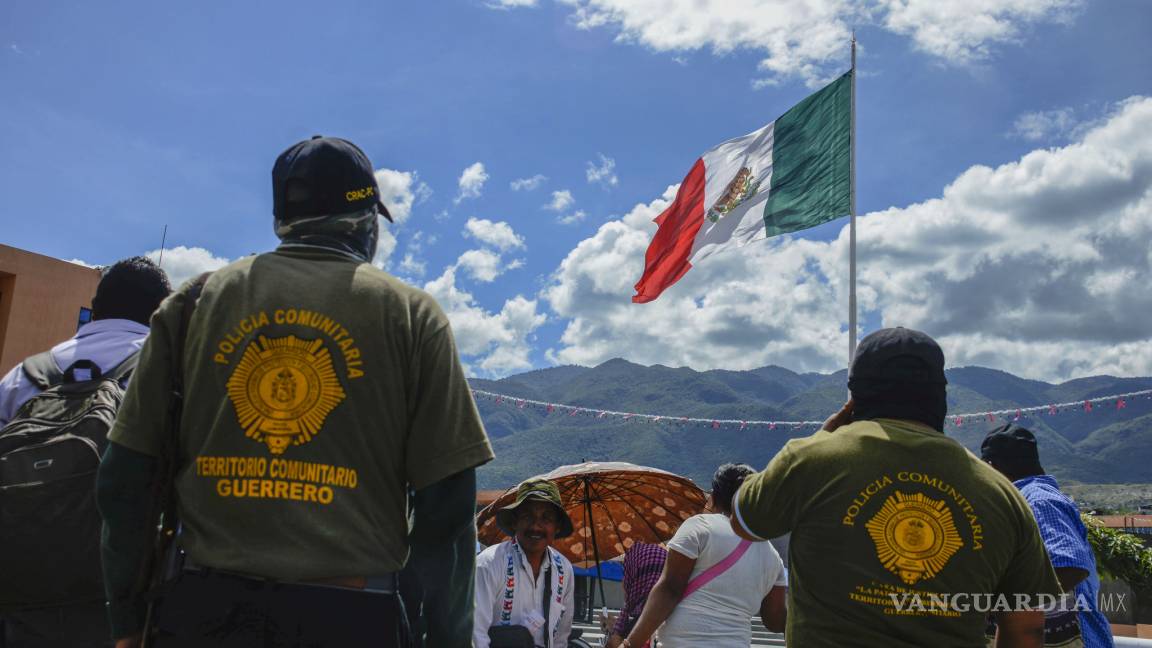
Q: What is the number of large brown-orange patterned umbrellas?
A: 1